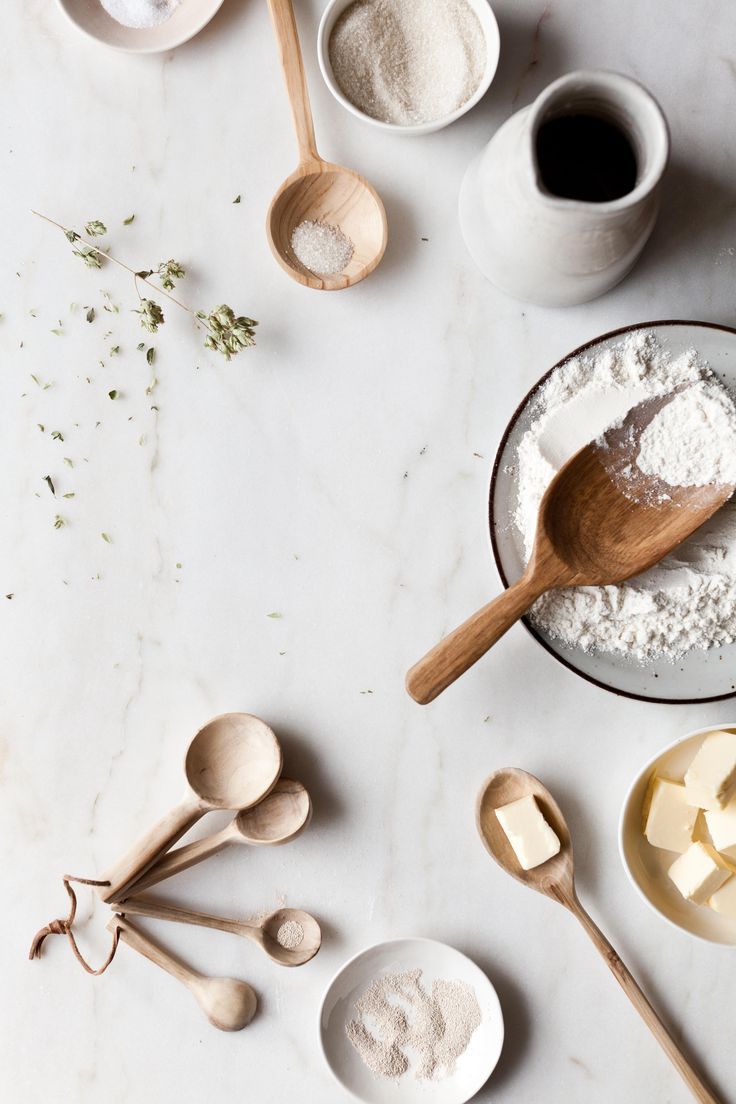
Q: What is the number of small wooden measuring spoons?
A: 4